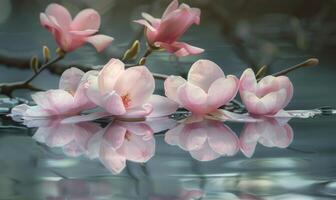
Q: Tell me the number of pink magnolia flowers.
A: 6